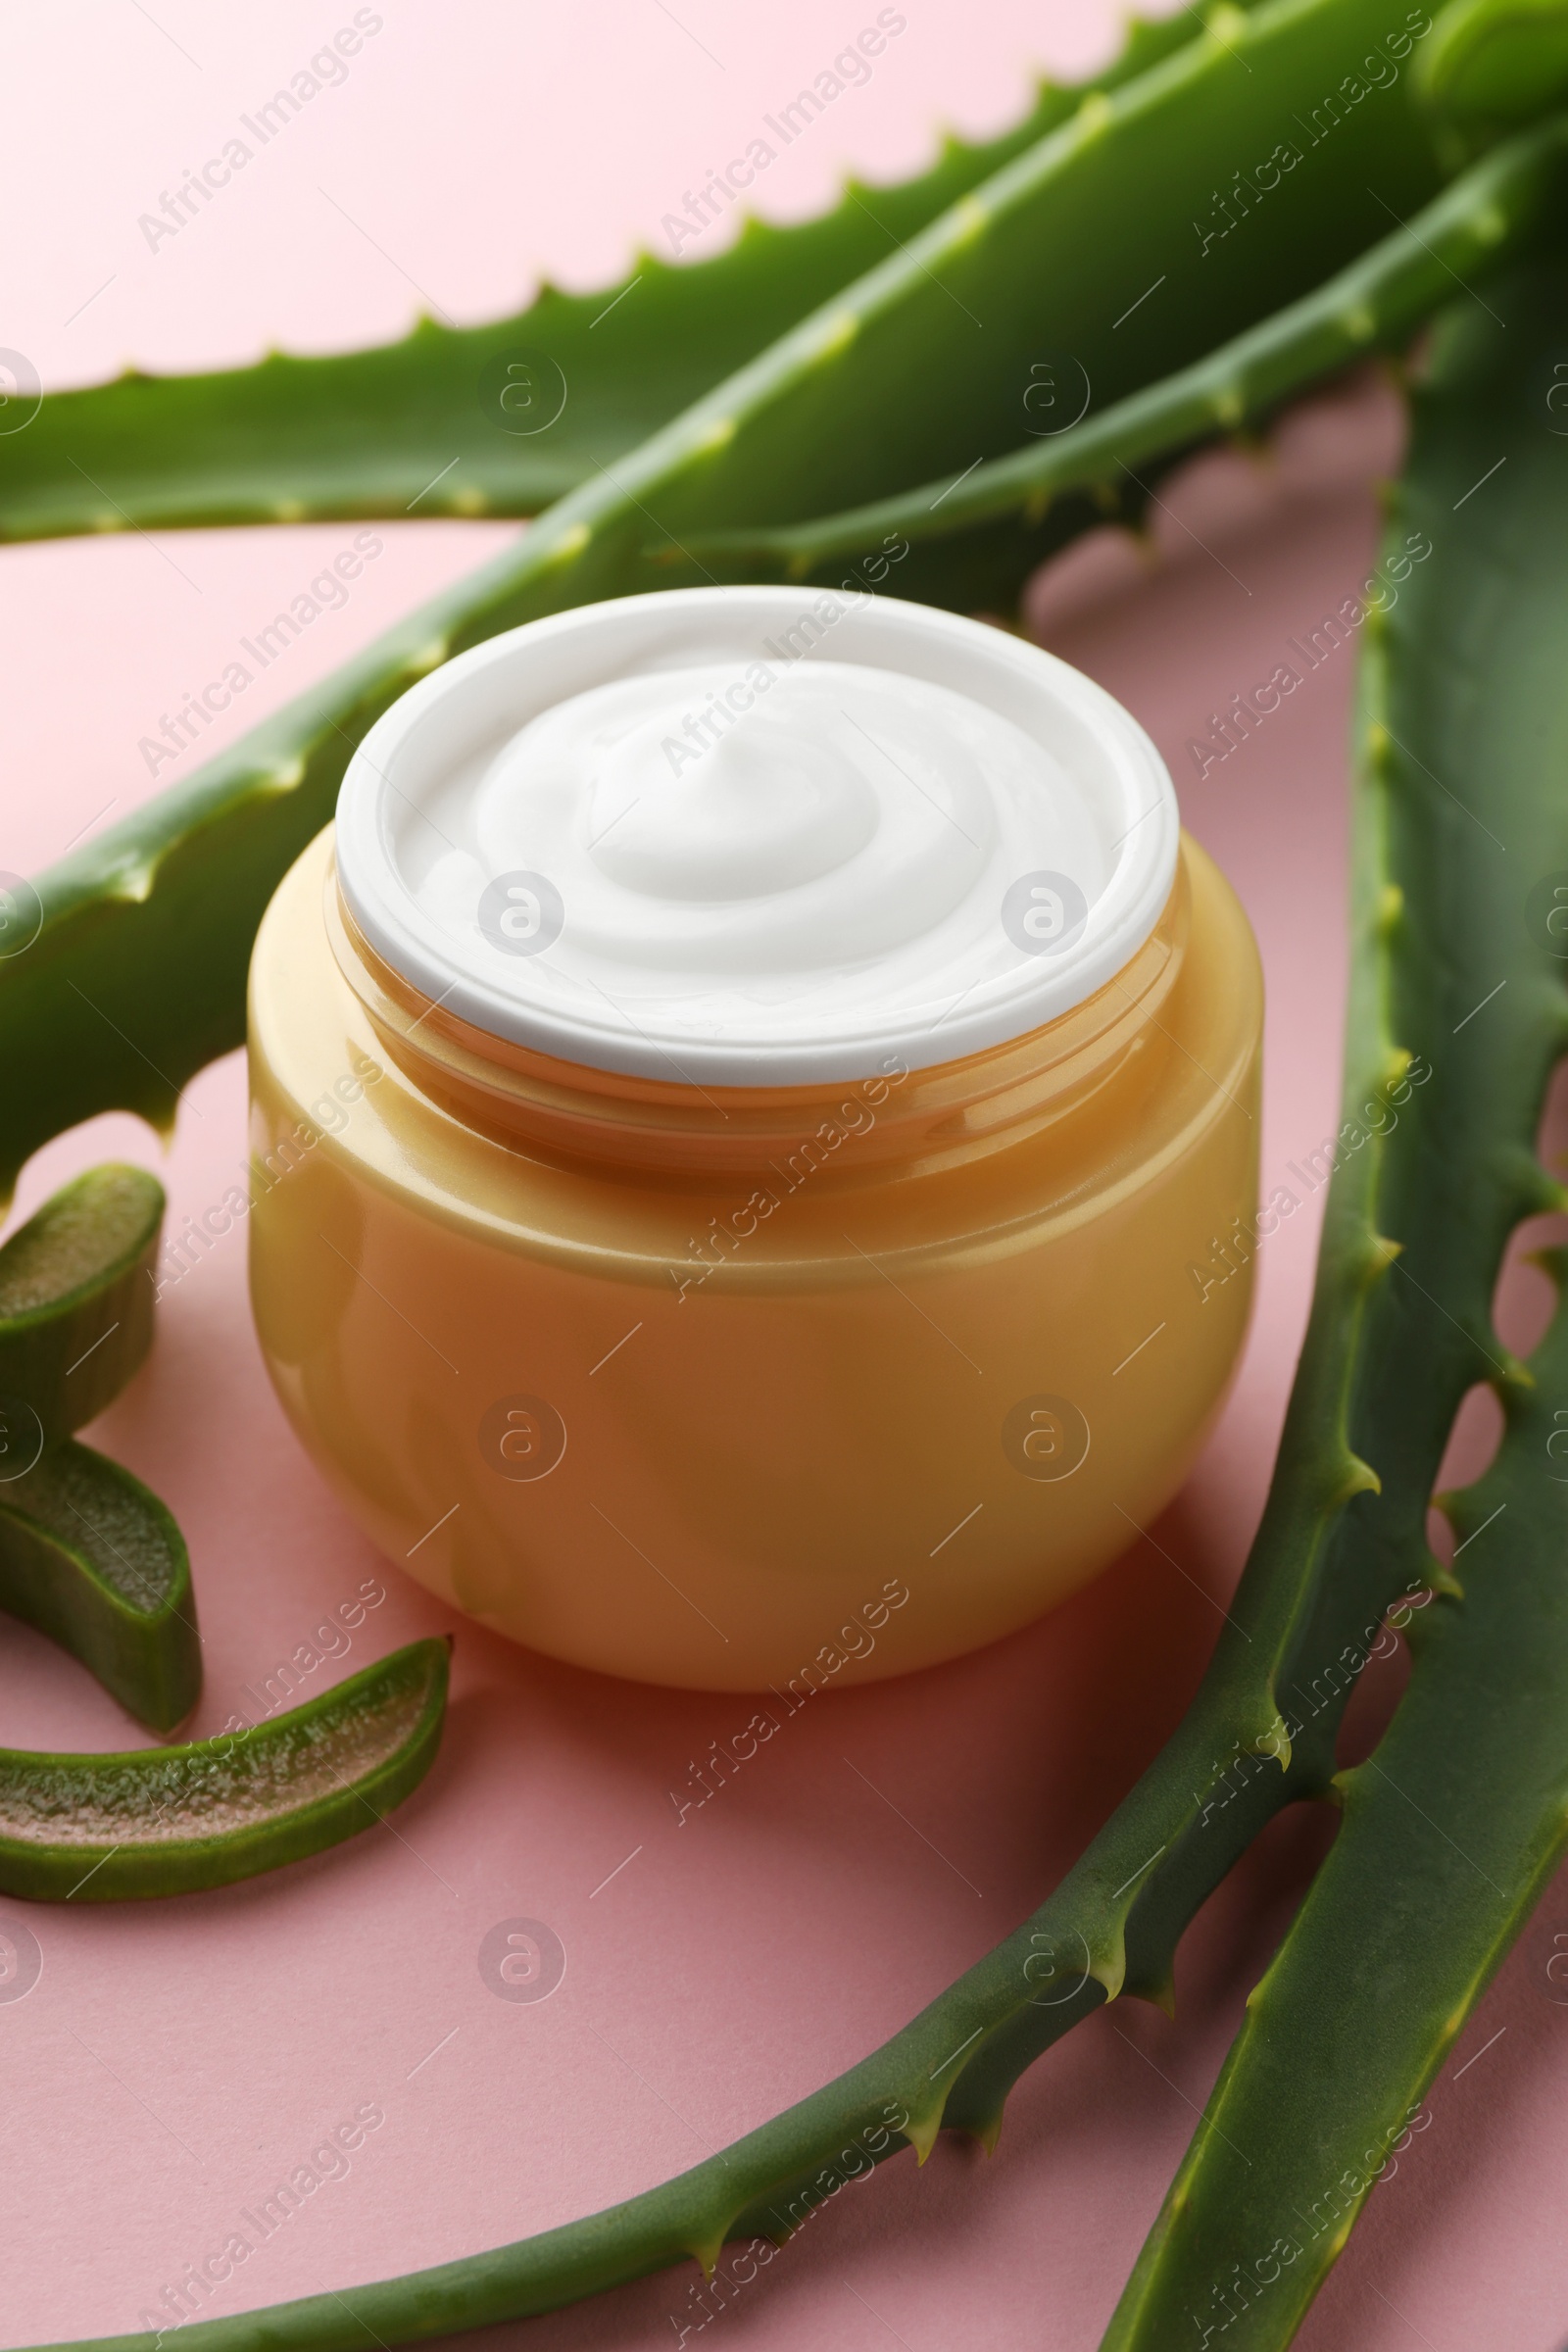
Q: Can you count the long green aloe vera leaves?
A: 5